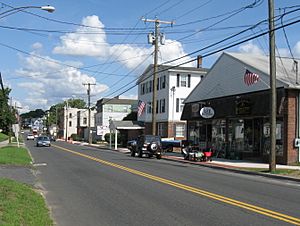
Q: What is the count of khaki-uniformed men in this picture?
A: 0